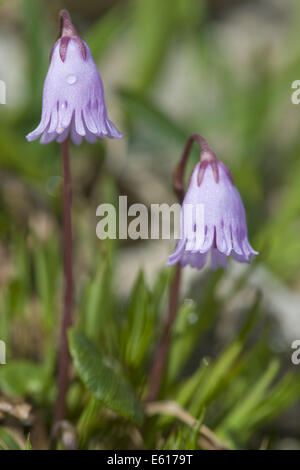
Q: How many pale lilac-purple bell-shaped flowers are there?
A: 2